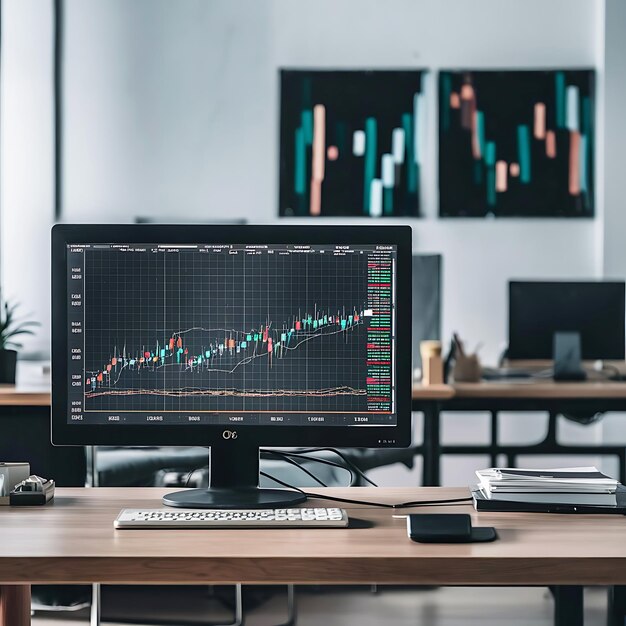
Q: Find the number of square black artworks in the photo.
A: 2